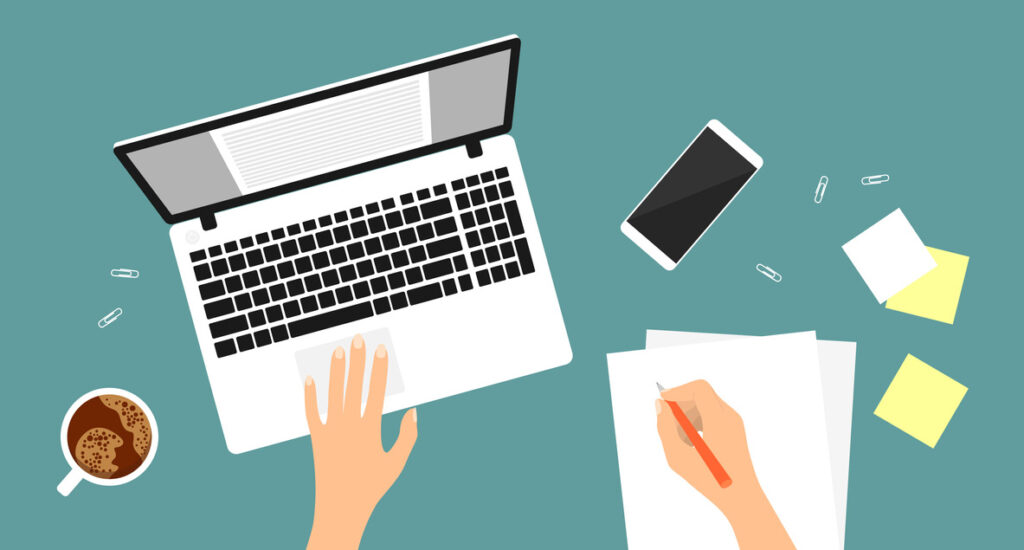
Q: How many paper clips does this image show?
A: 5